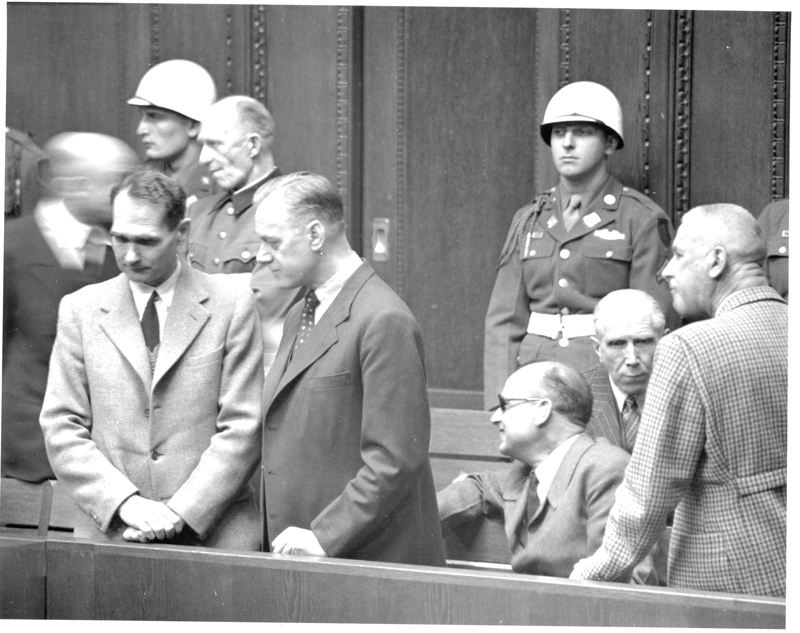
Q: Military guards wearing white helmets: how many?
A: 2